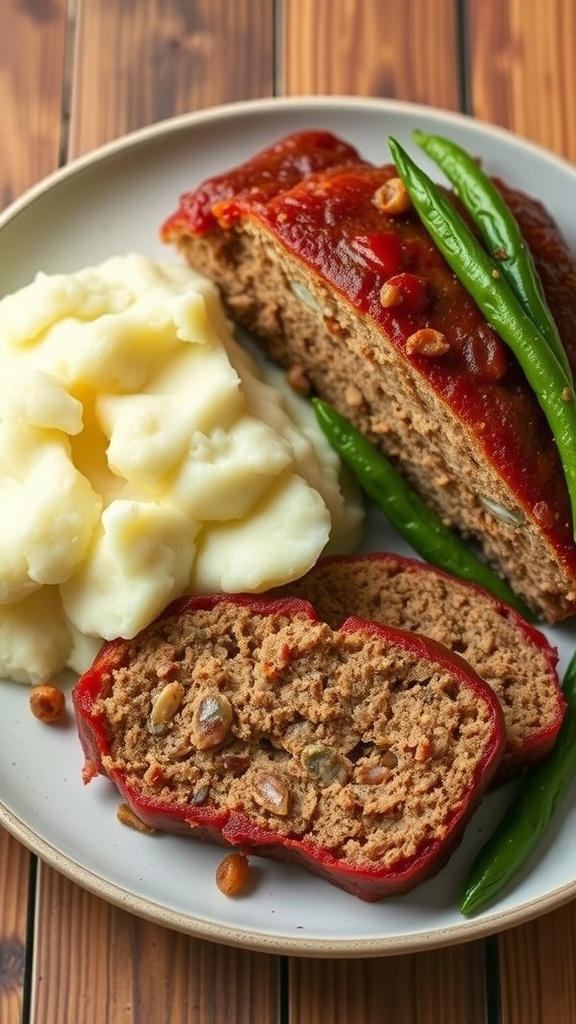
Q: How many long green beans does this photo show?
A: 4